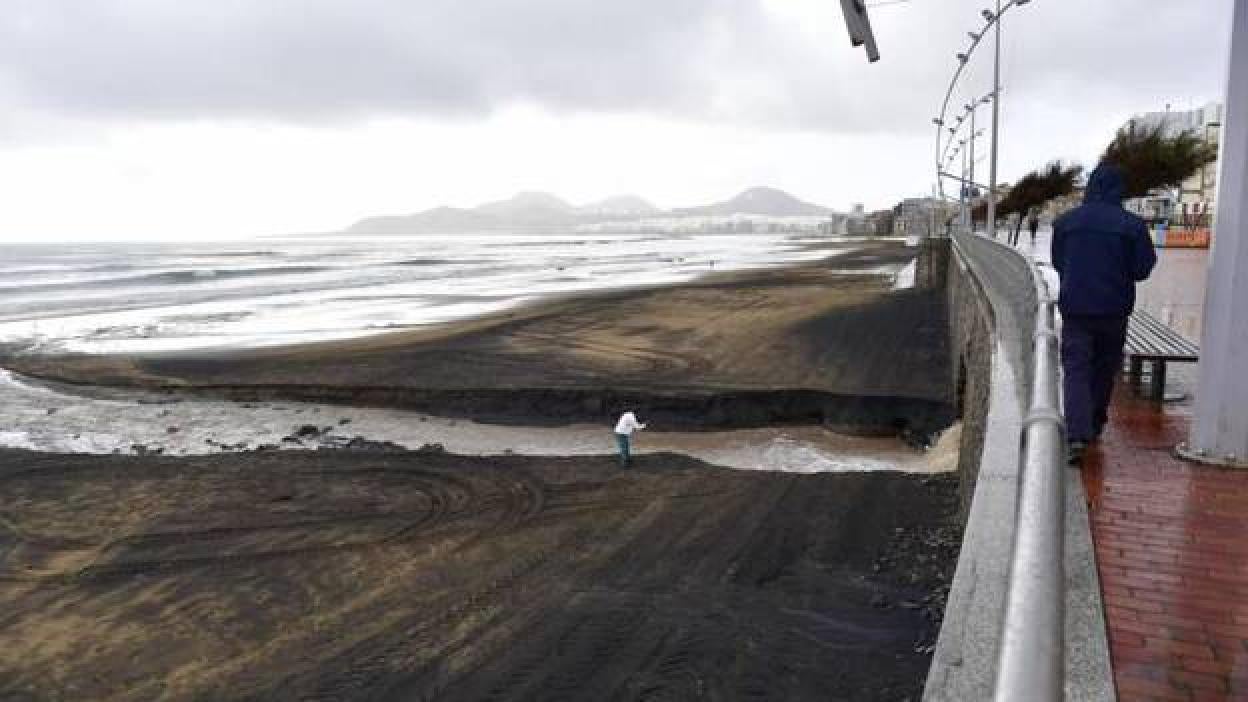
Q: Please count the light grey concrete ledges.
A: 1